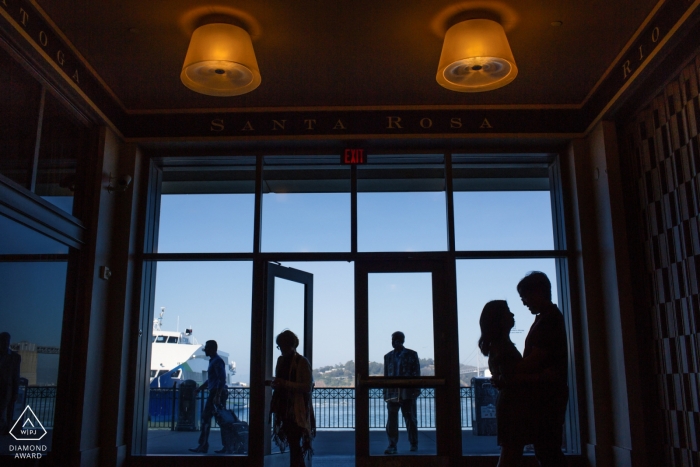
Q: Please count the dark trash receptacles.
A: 2